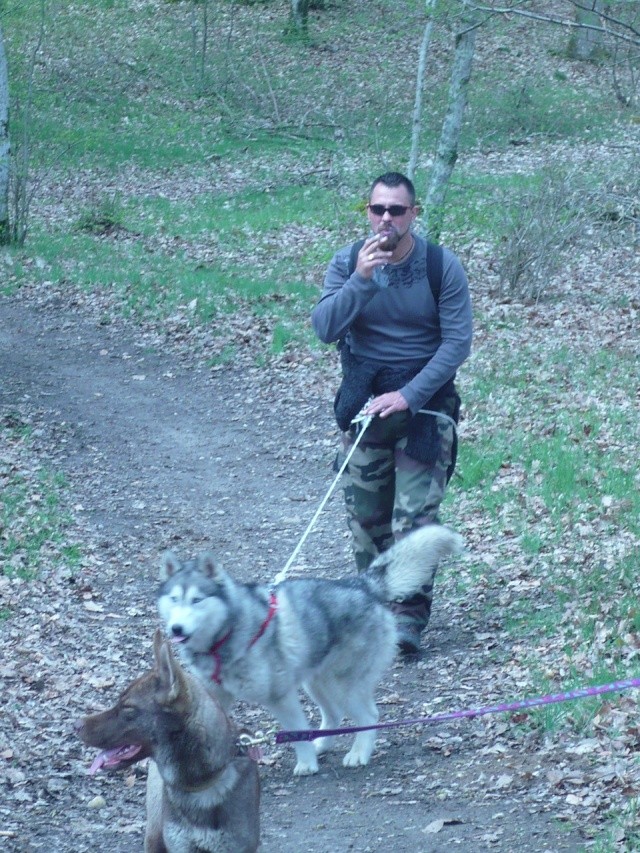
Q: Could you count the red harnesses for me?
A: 1